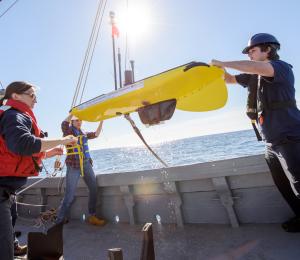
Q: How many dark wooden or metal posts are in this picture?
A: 2